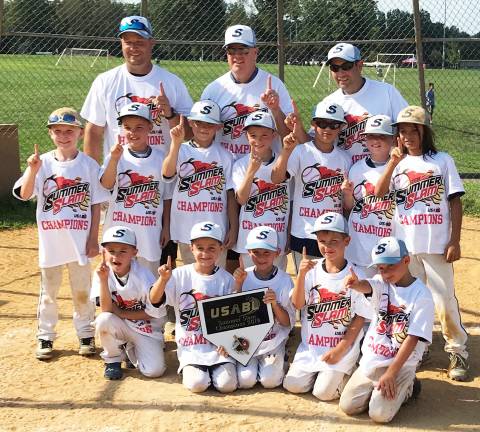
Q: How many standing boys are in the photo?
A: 7